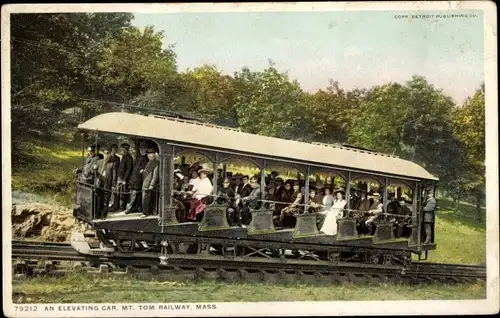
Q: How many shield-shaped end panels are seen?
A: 5